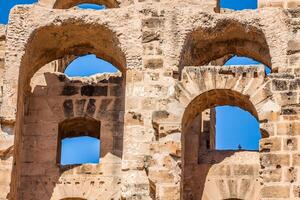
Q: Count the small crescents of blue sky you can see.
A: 3